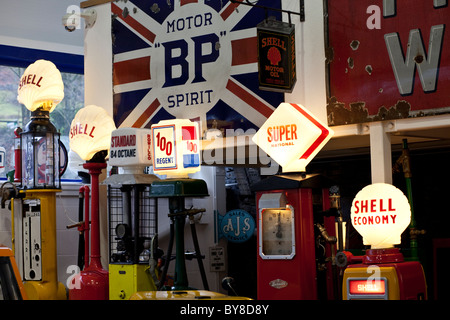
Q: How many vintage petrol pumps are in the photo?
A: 6